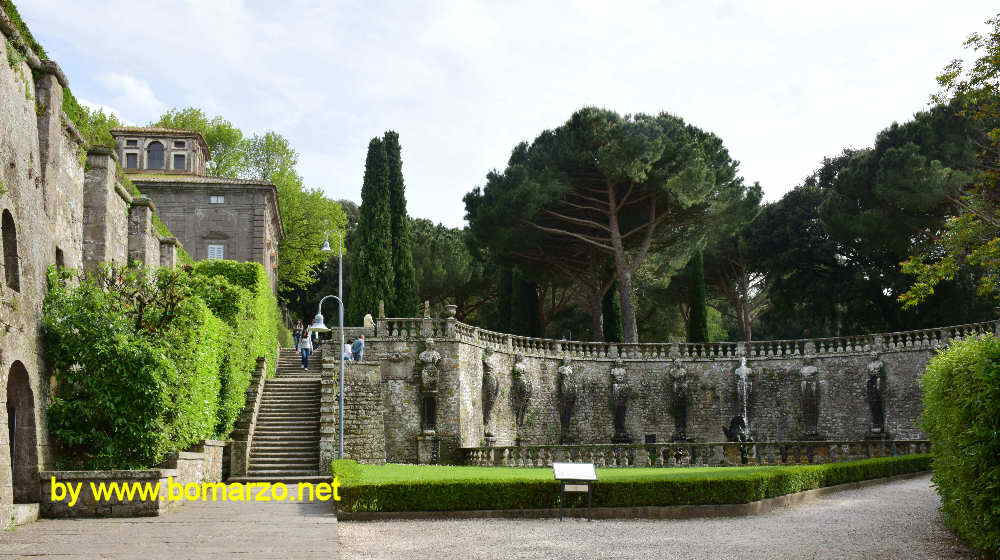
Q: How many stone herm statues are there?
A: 9